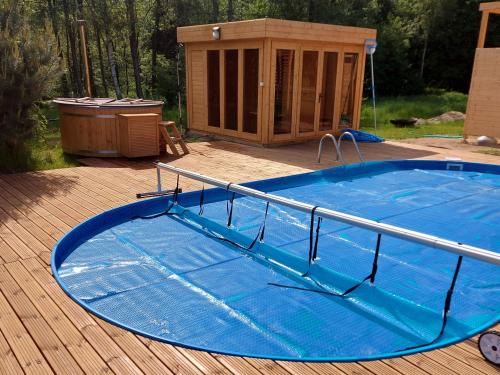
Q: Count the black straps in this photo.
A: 7